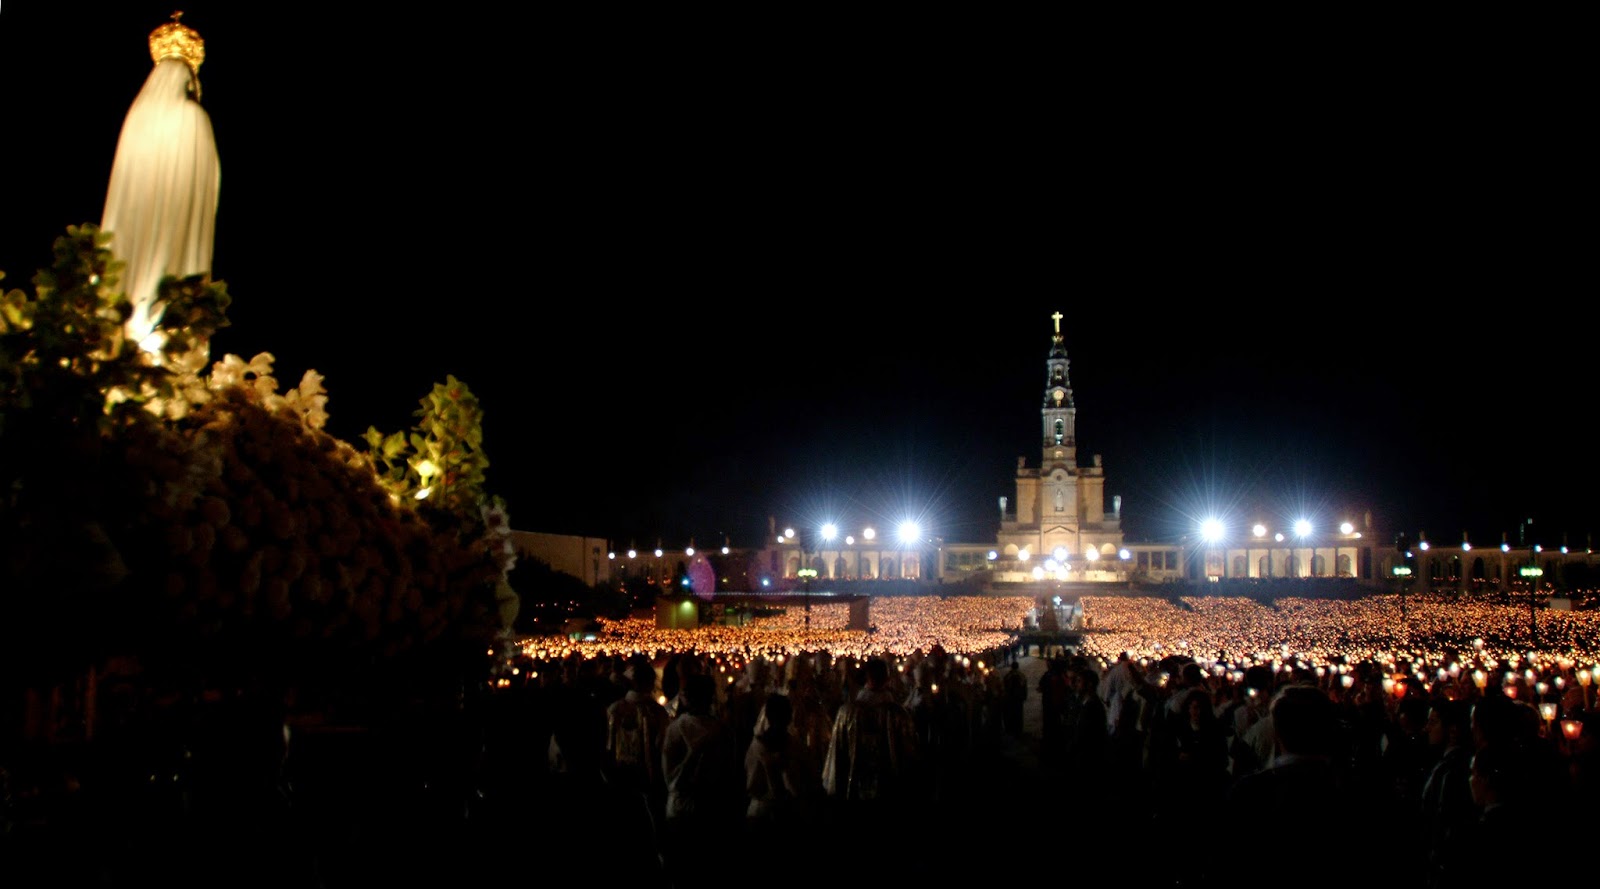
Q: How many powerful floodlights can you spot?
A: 4